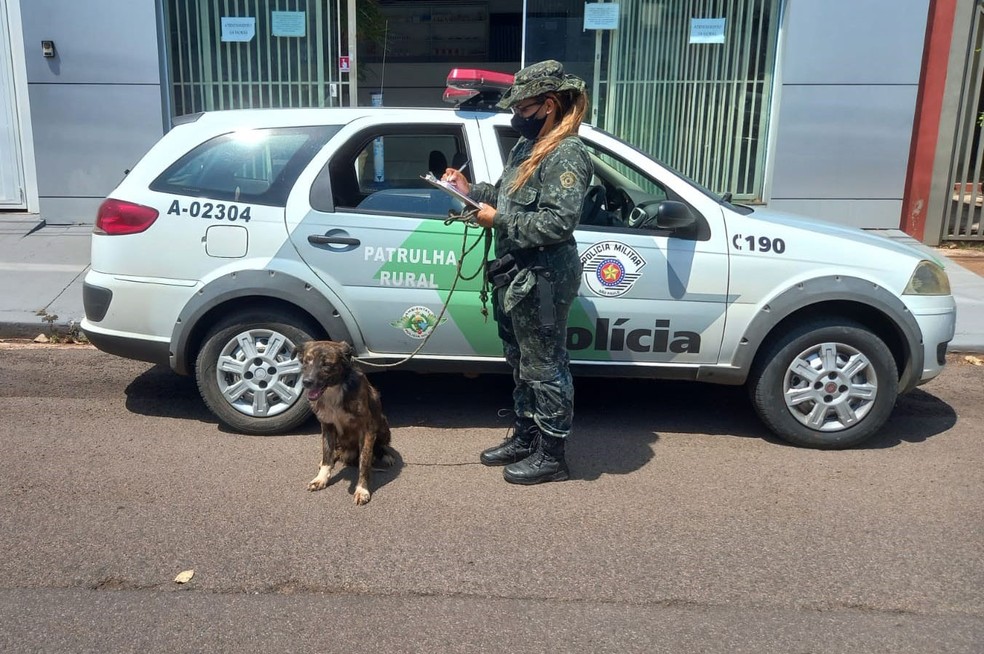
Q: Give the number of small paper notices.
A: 4